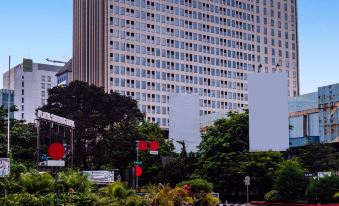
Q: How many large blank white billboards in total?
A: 2